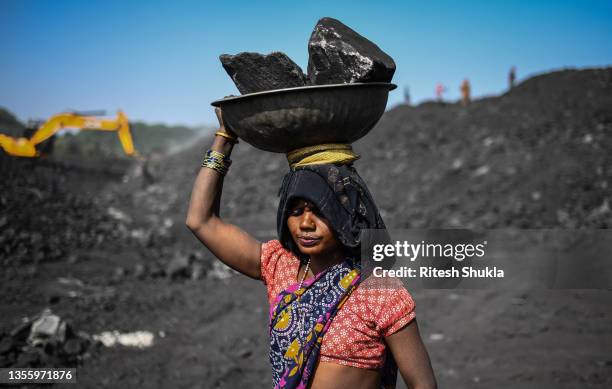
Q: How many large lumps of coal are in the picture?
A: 2